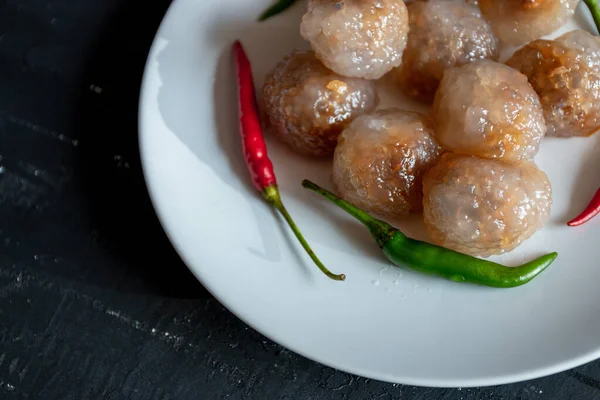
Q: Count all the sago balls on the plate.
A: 8